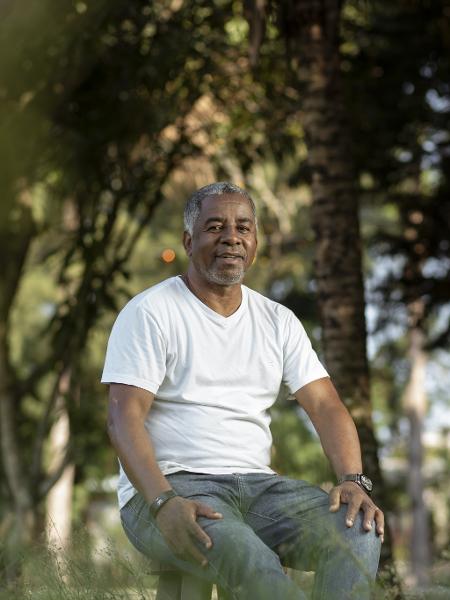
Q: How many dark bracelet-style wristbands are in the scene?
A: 1